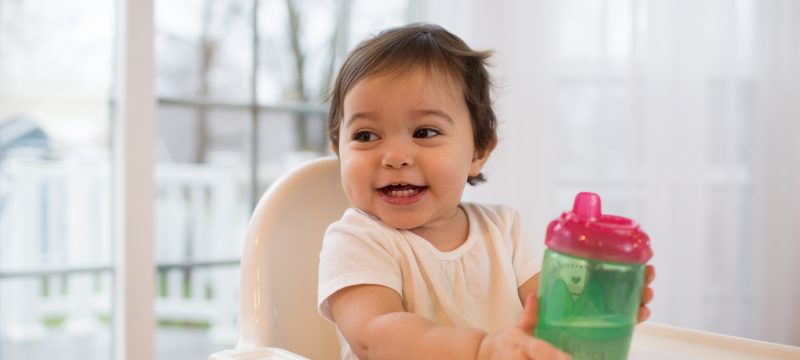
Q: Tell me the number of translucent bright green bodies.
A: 1